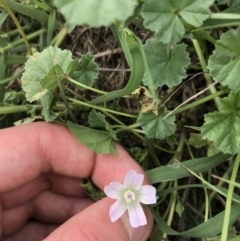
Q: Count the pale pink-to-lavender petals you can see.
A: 5